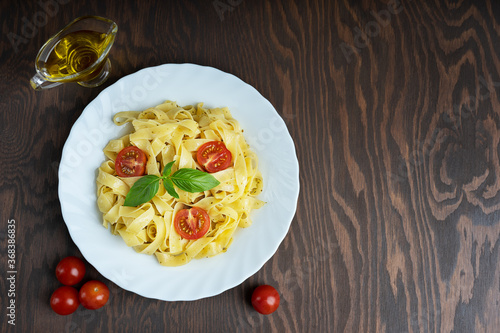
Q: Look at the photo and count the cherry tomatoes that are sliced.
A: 3